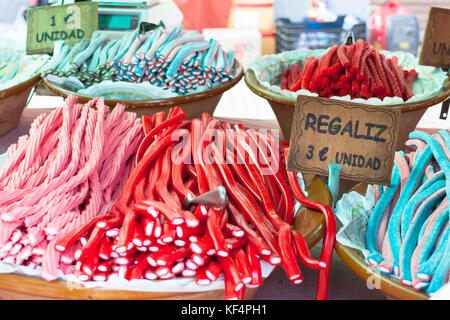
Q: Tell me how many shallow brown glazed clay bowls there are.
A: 5